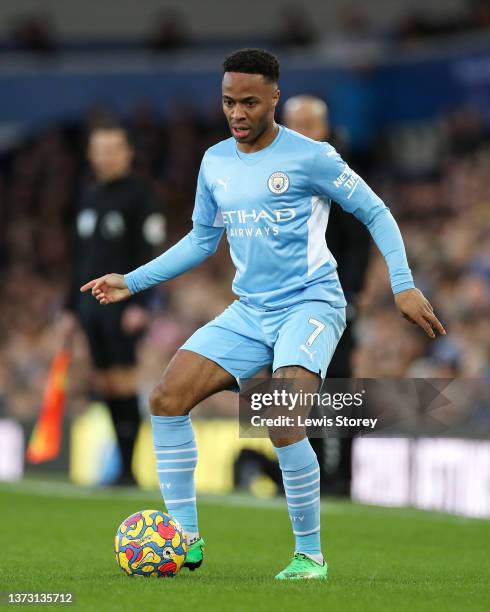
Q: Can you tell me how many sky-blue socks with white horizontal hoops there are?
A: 2